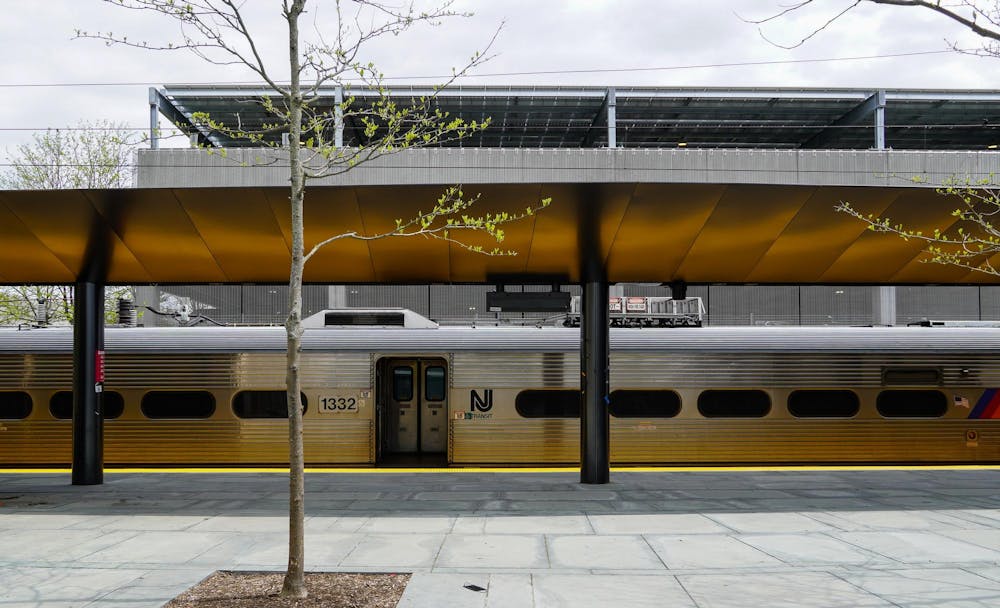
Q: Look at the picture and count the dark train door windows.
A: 2